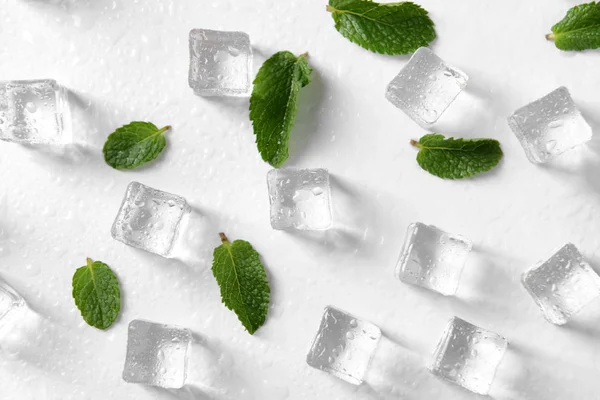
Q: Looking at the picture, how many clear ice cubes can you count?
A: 12